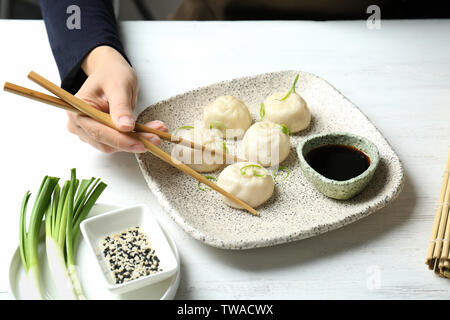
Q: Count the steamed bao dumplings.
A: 5